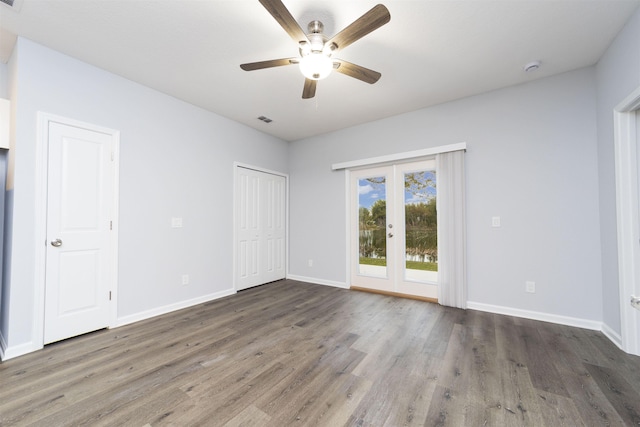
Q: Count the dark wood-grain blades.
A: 5